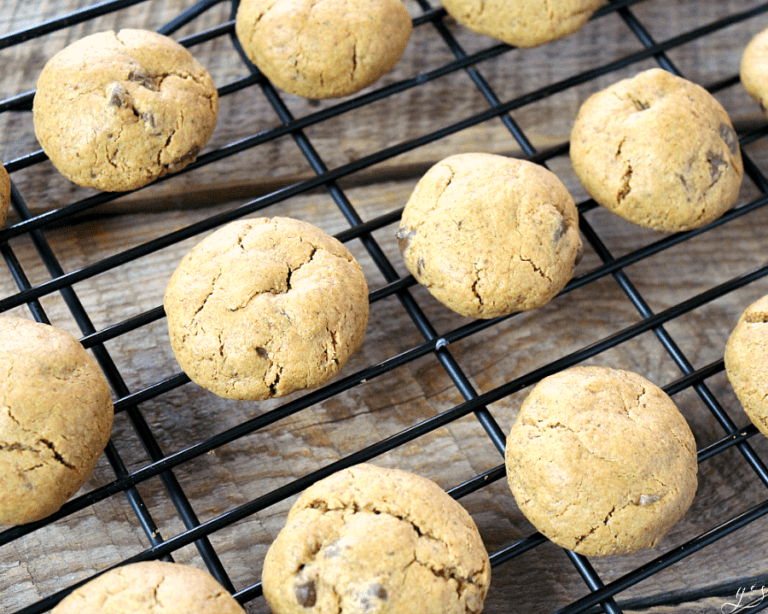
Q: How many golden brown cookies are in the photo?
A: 13